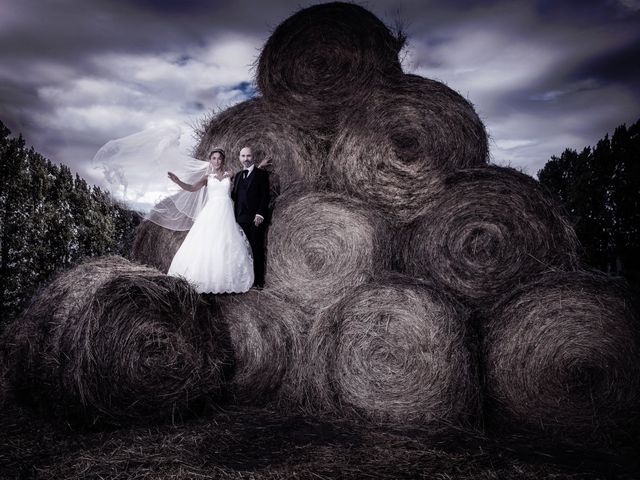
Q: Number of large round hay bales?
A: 10